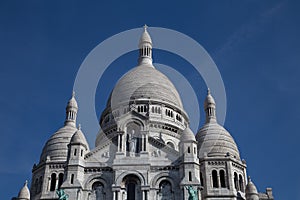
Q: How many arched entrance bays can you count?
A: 3